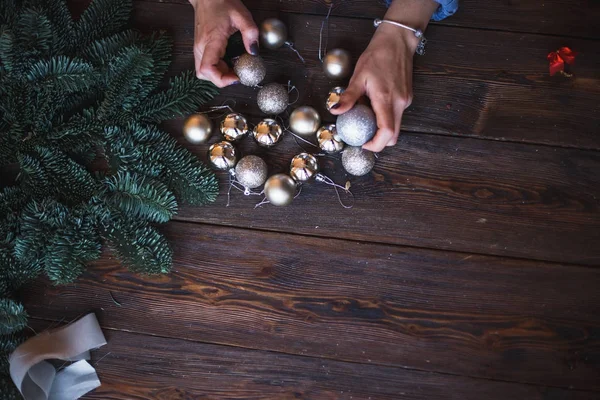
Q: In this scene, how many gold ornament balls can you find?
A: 11